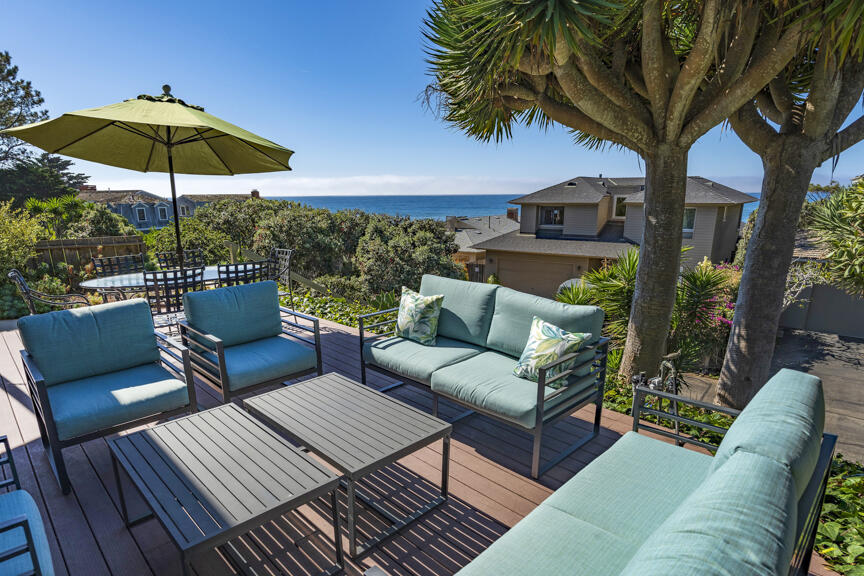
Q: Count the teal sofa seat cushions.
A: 4